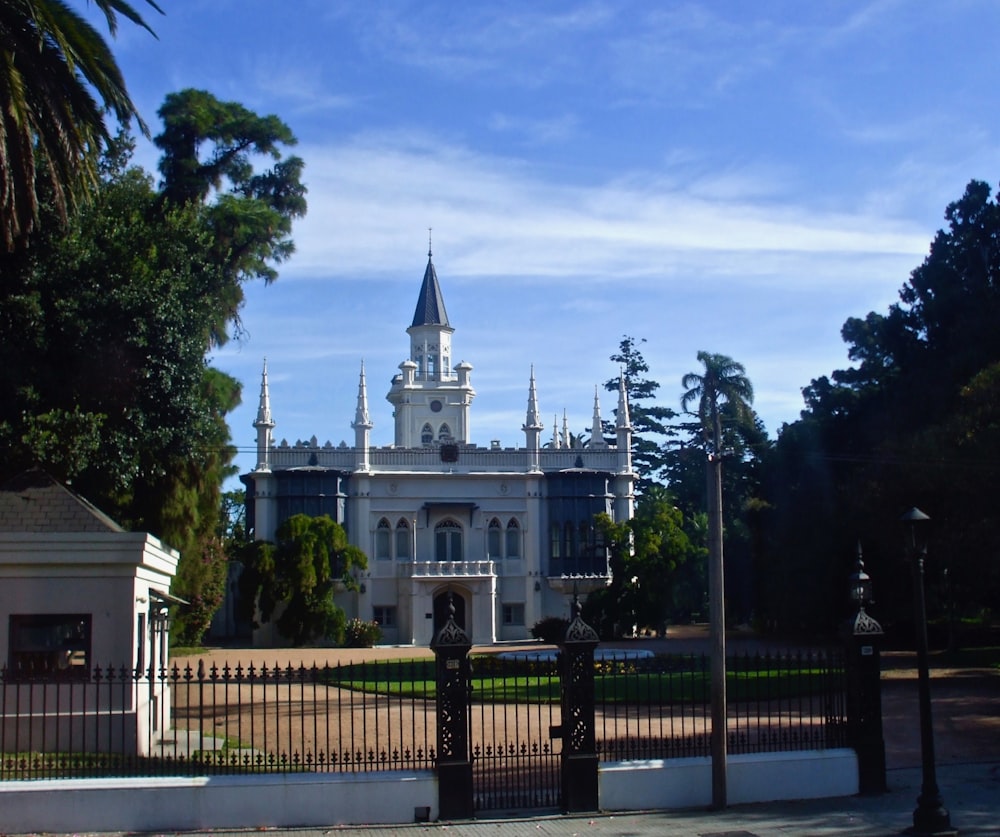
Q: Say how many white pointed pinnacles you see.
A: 7